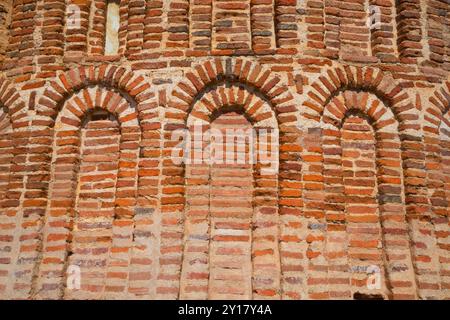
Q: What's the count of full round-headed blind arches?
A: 3